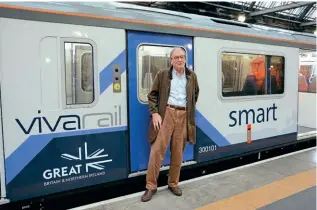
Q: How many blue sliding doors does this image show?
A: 1